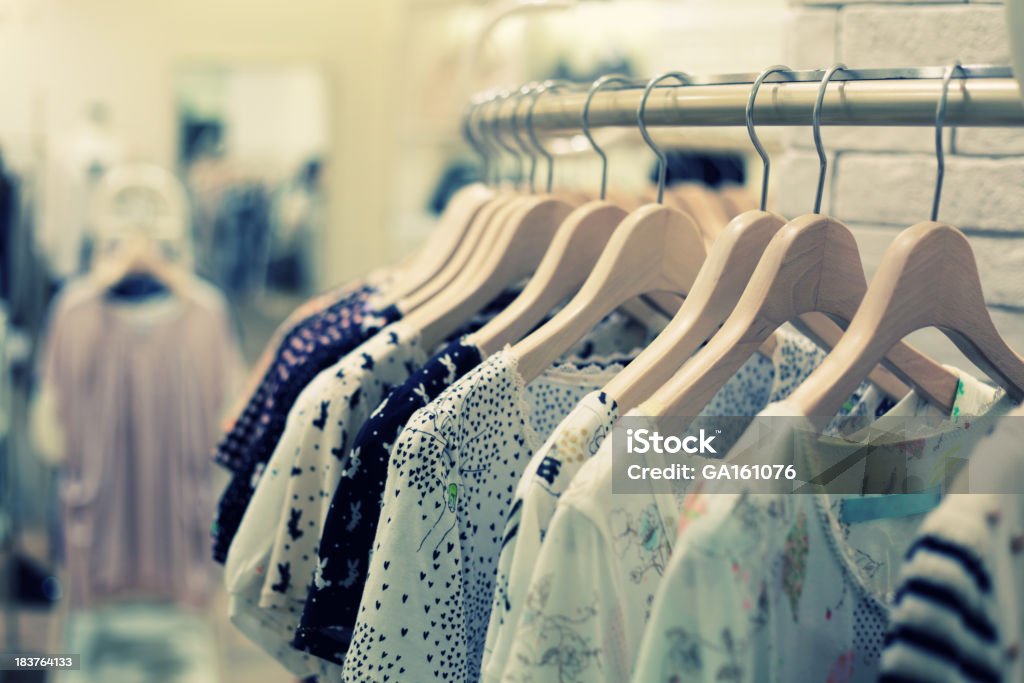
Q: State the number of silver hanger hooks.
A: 10